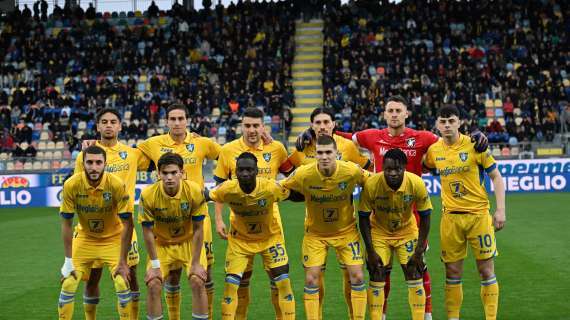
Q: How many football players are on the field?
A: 11